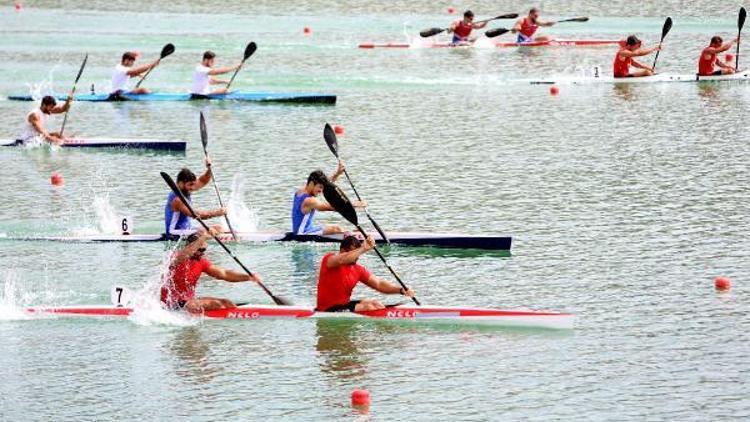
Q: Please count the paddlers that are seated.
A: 11